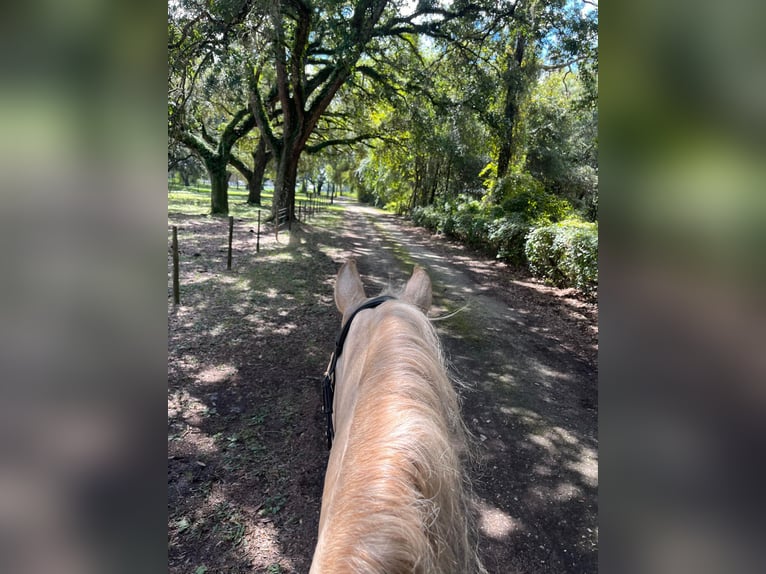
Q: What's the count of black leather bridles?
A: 1